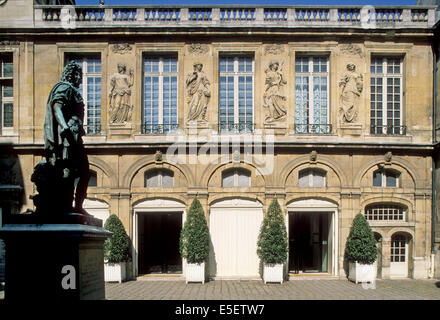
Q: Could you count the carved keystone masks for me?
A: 4